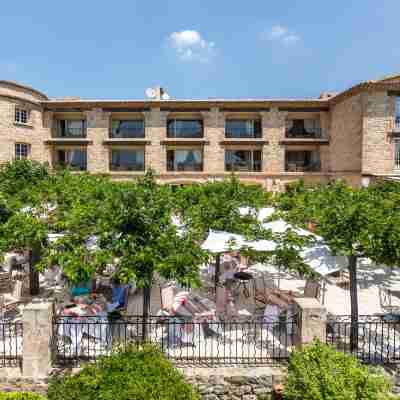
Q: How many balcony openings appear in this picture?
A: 10